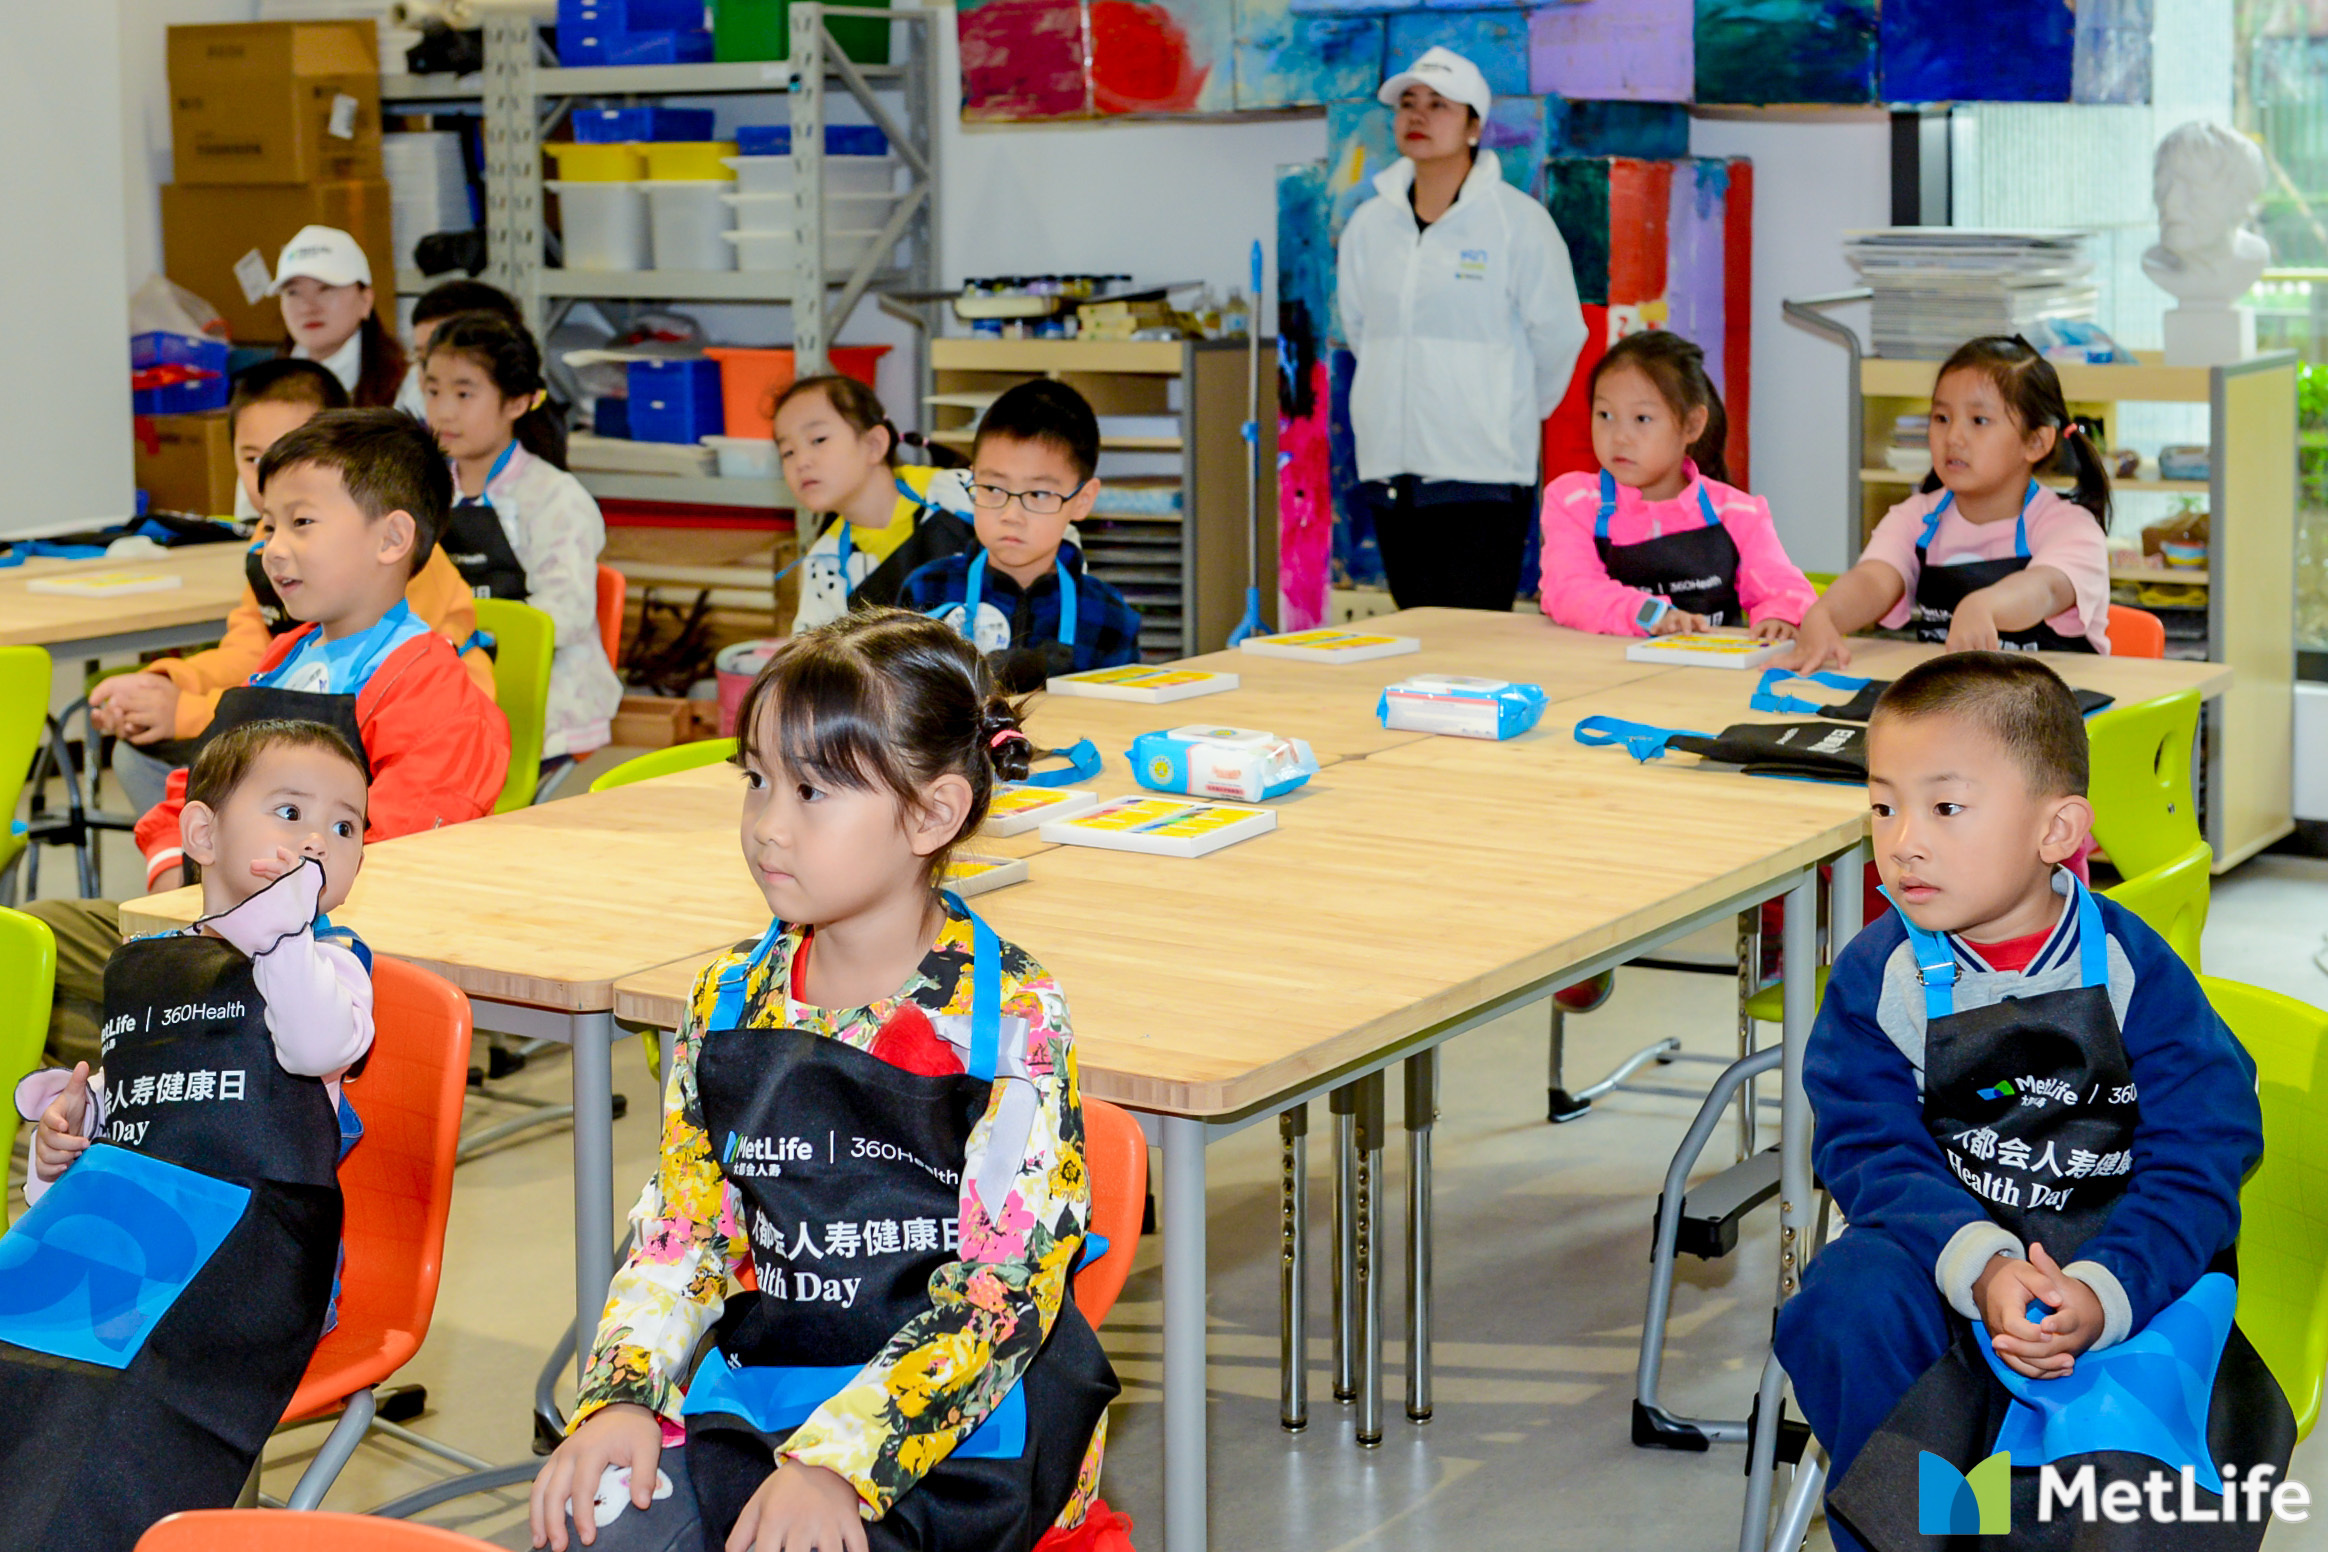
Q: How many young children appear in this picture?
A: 10